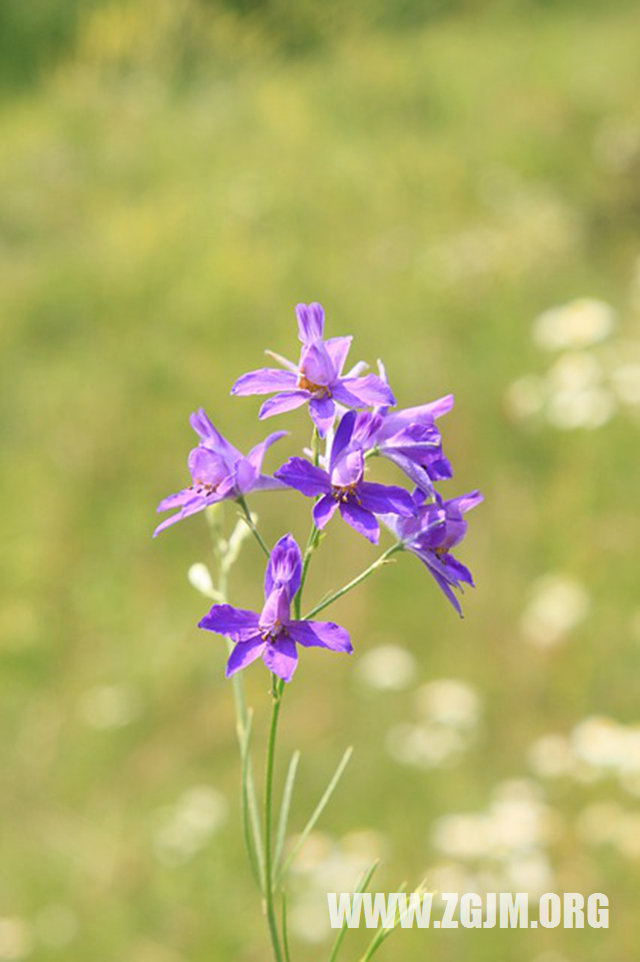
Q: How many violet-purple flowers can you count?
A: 6